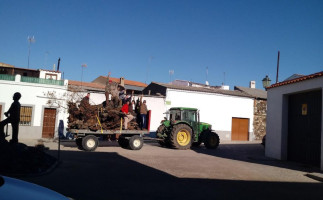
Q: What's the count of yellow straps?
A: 2